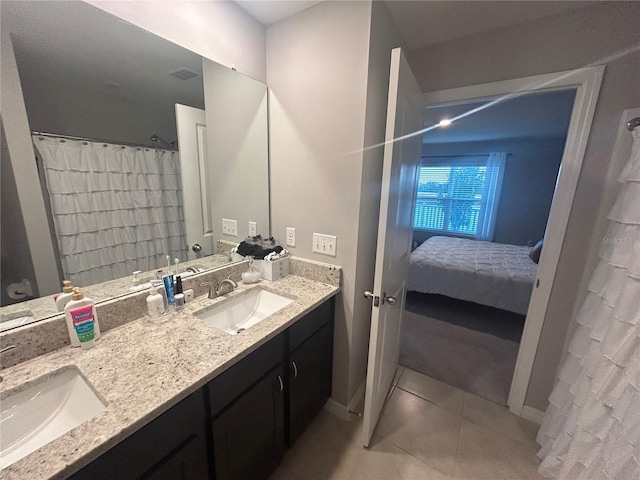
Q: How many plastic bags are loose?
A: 0